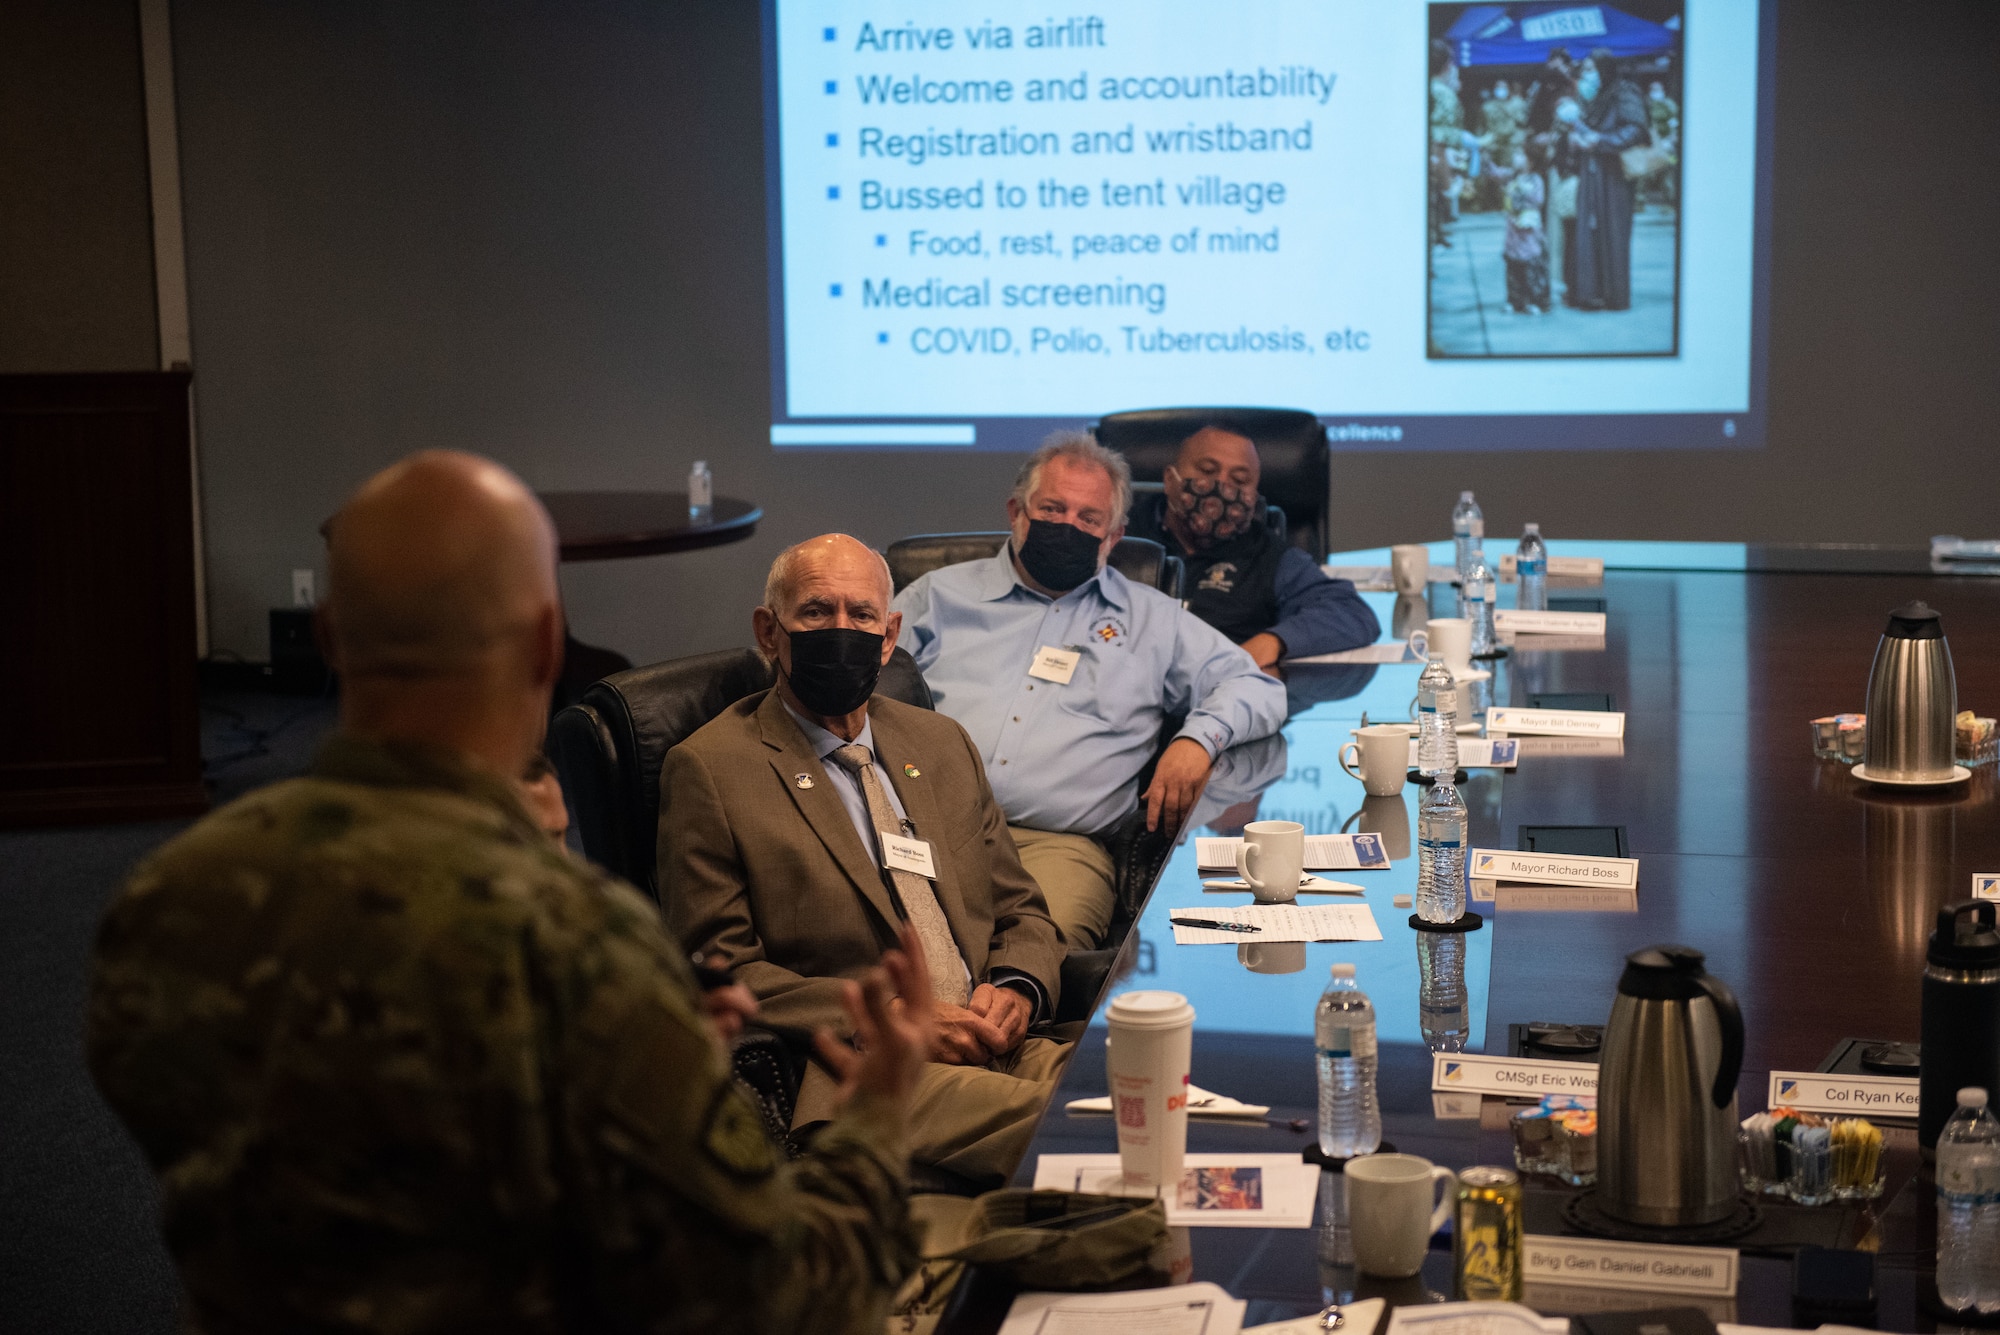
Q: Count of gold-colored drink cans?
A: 1